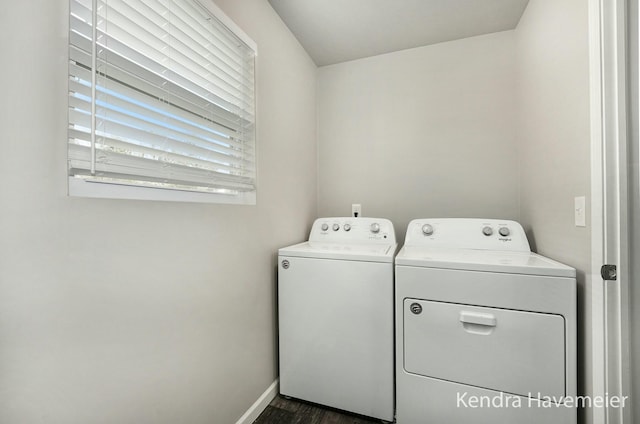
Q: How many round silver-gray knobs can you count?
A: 7